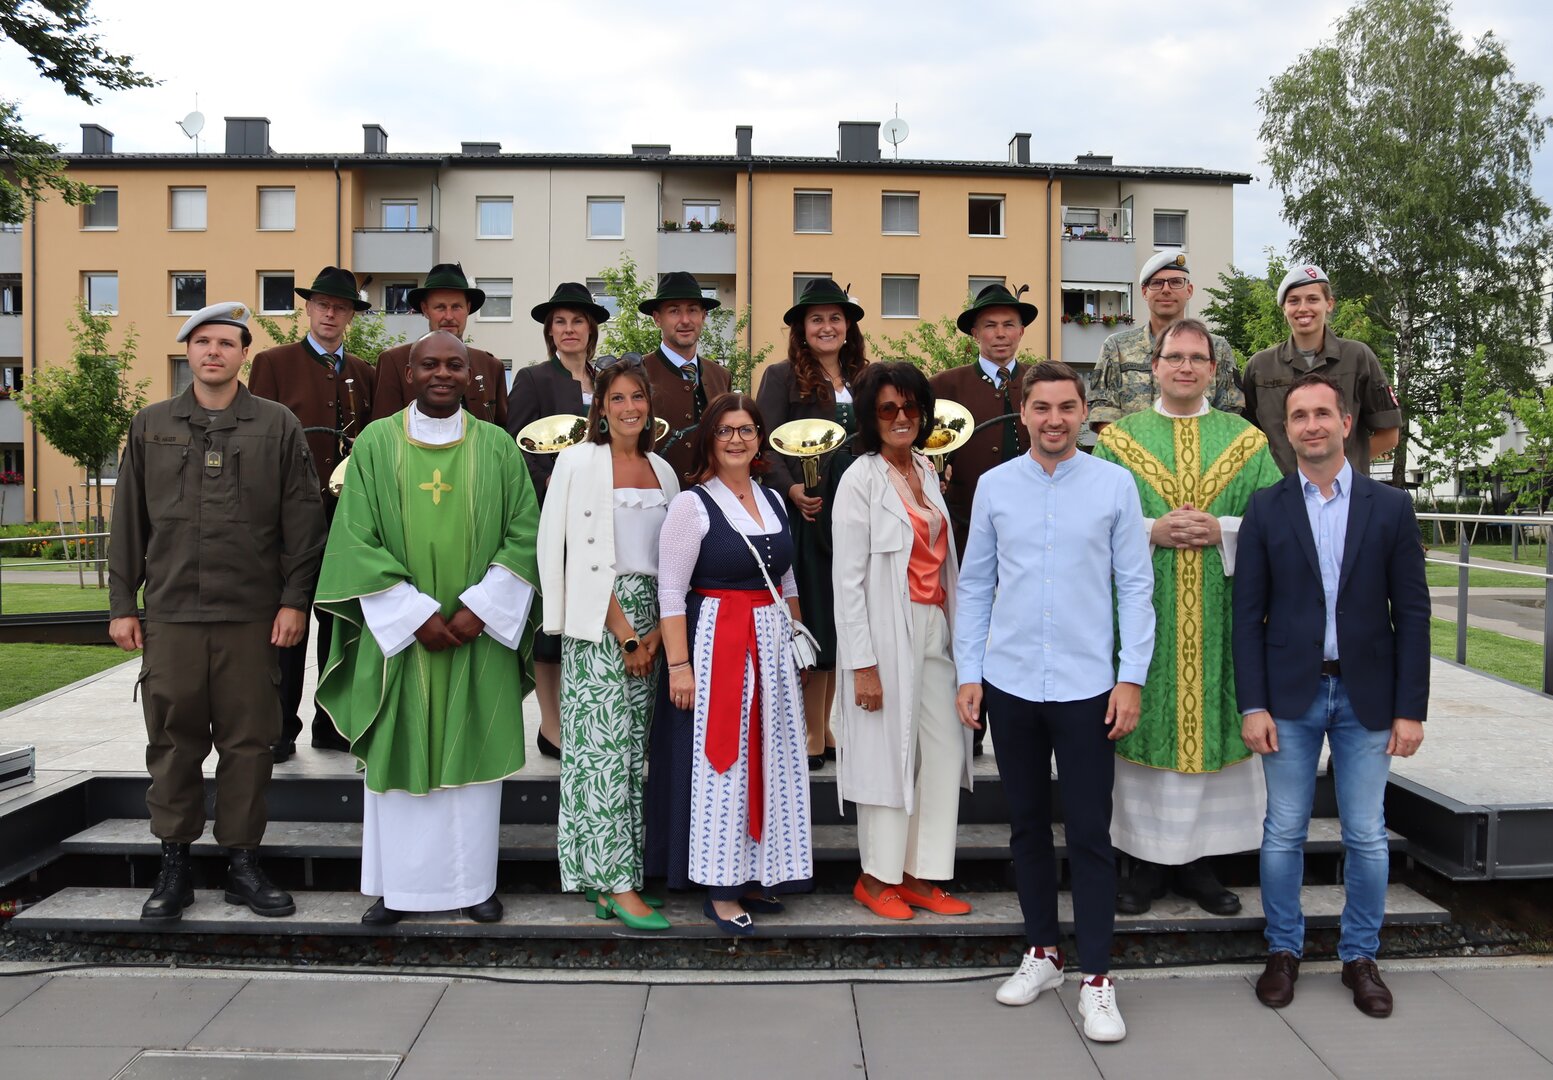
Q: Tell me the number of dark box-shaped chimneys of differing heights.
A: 9